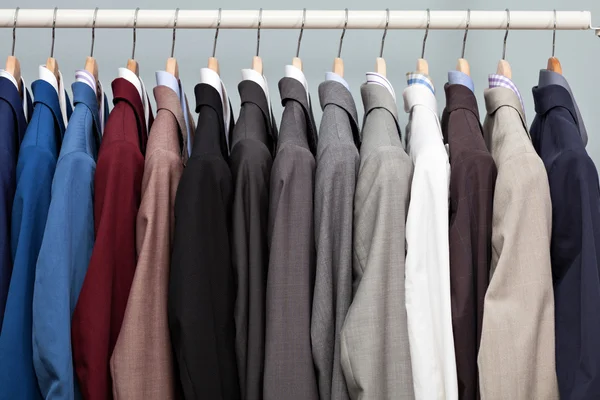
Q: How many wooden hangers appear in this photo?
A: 14